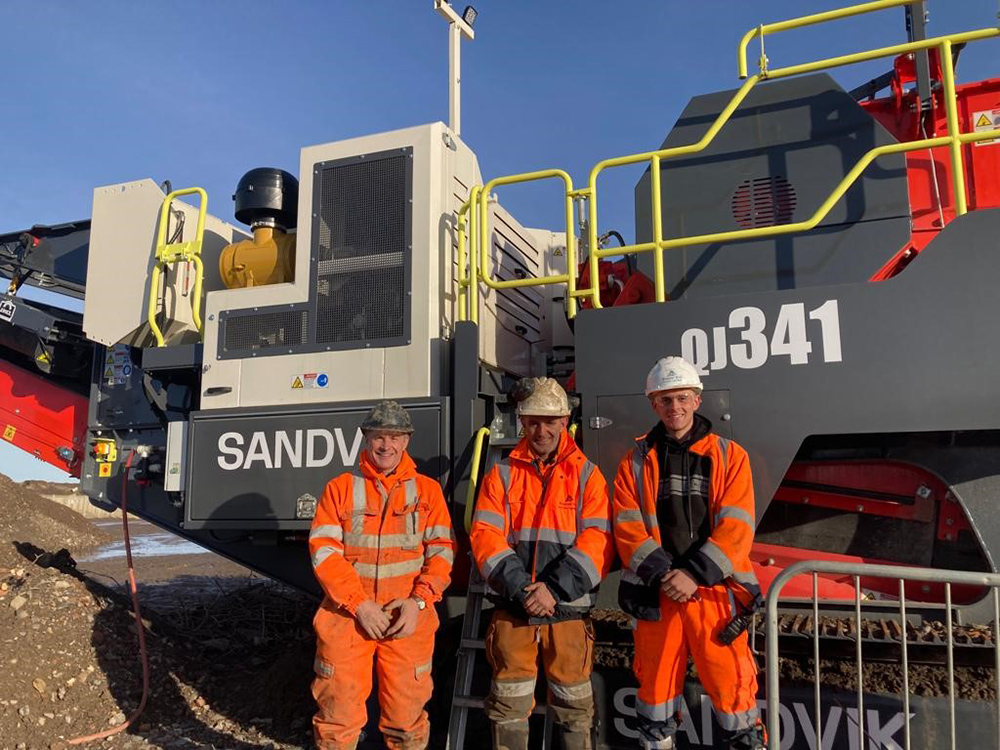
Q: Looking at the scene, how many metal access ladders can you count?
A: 1